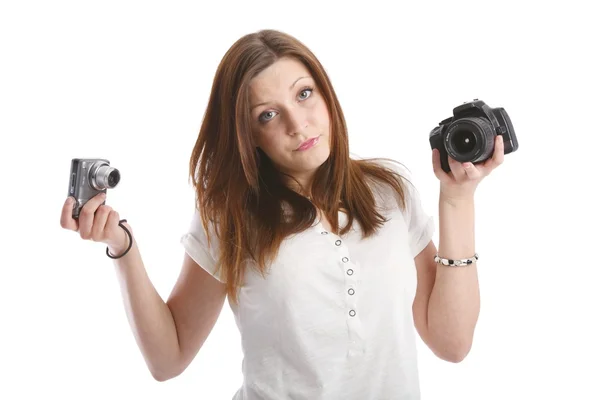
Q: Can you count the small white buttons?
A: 6